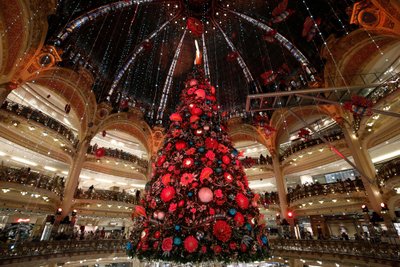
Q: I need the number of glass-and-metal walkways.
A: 1